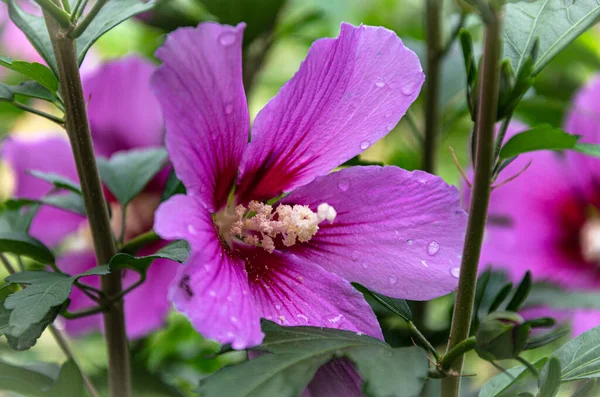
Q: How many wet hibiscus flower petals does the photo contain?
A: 5